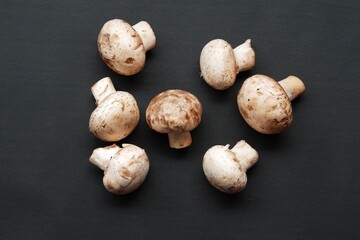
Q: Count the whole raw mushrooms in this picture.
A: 7